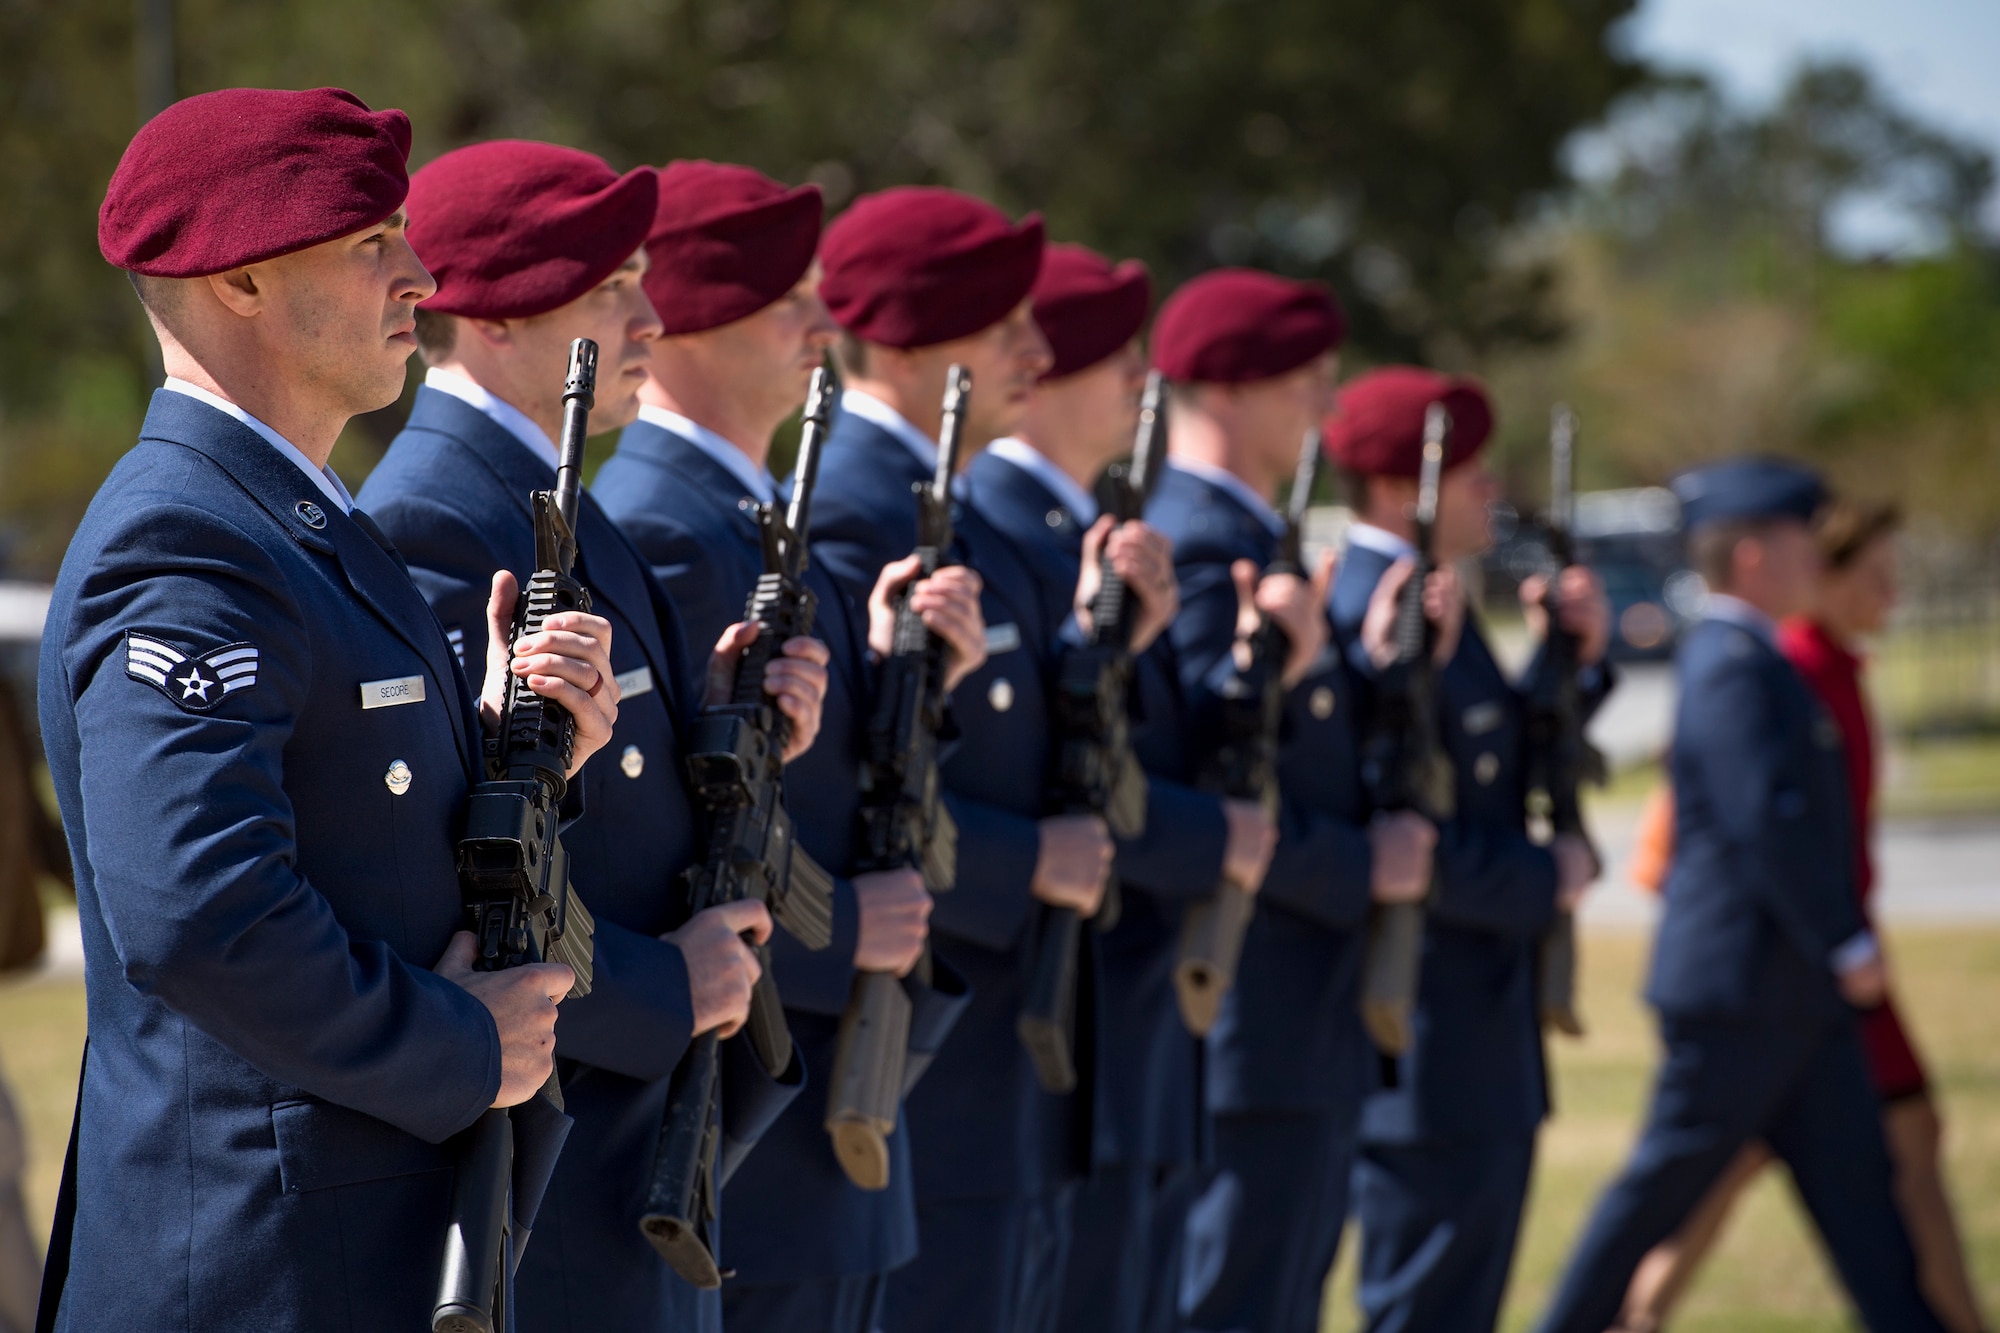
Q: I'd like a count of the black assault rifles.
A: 7